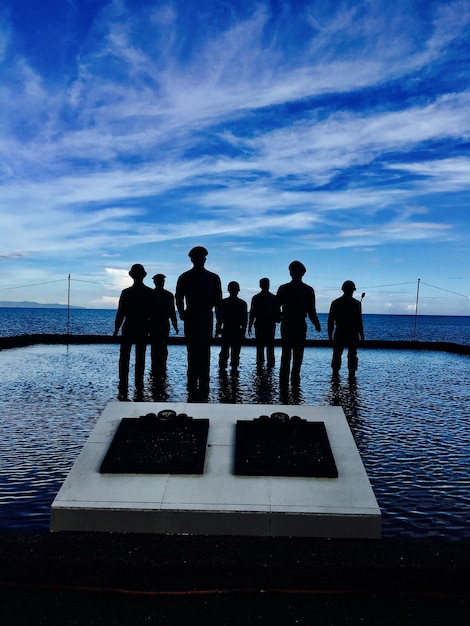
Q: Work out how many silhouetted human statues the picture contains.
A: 7